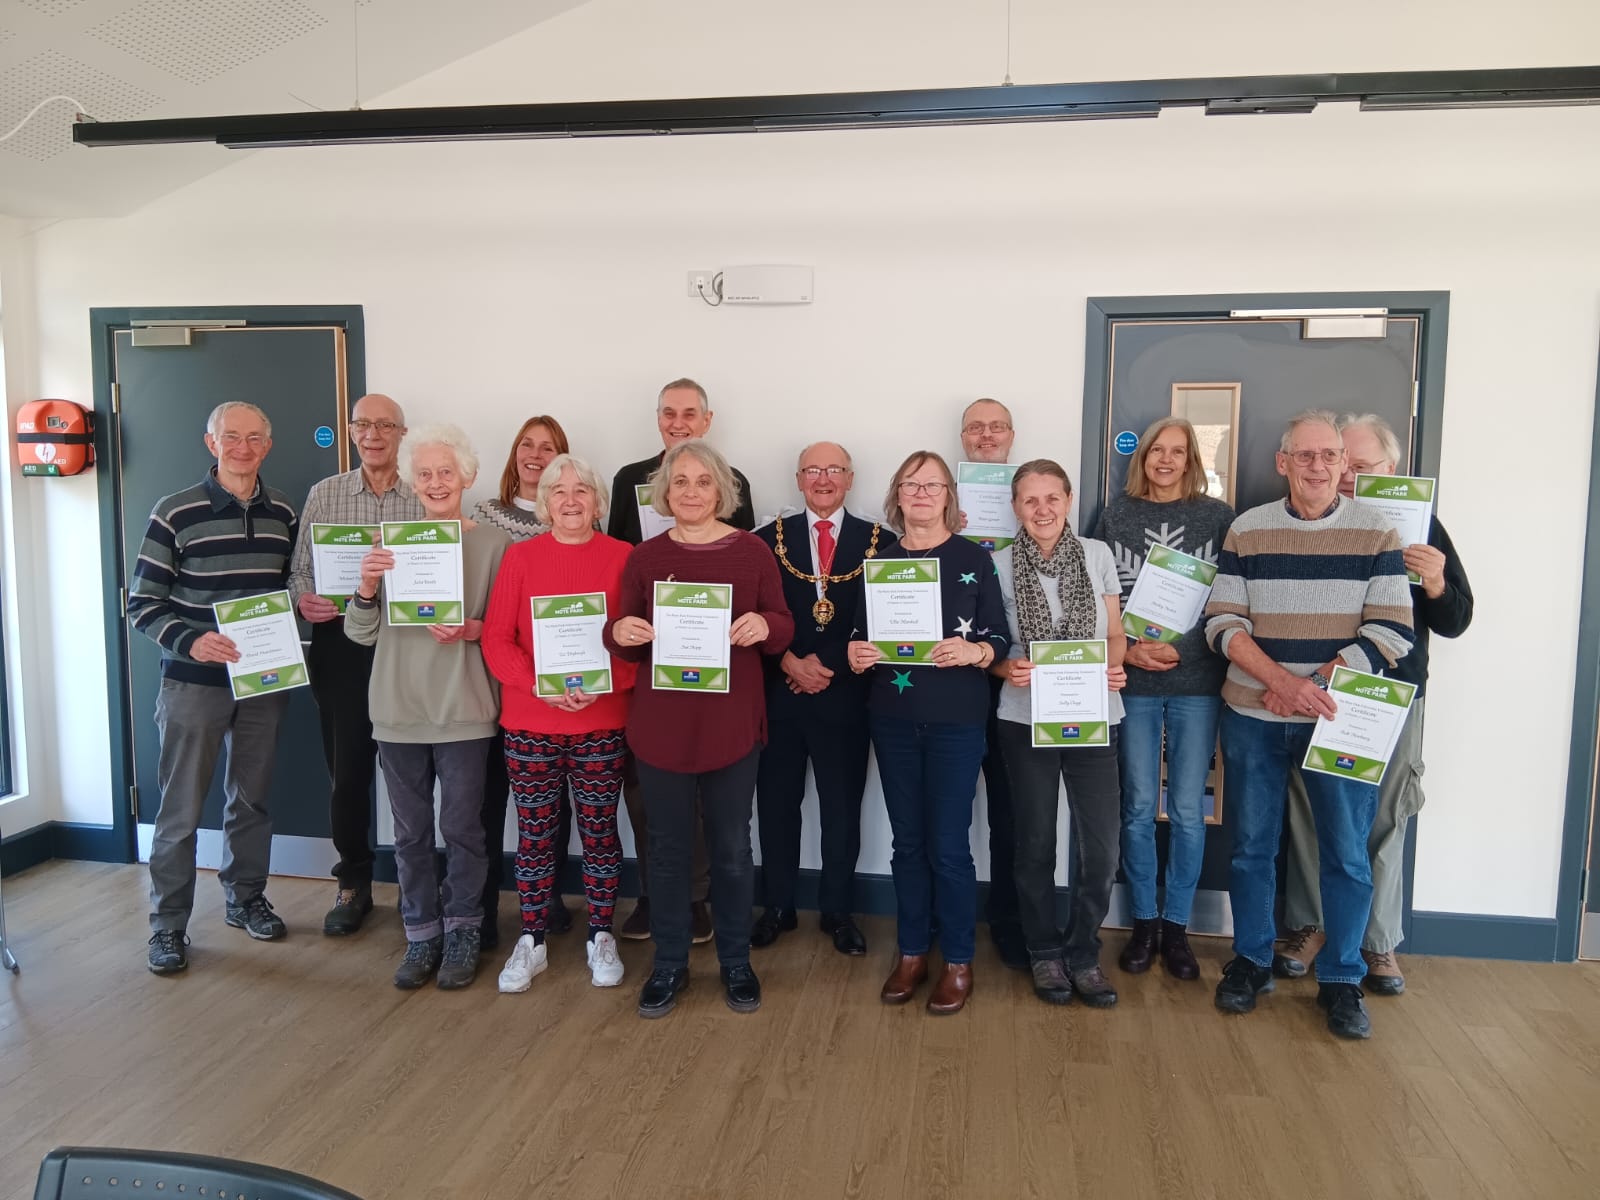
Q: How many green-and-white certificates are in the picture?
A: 12